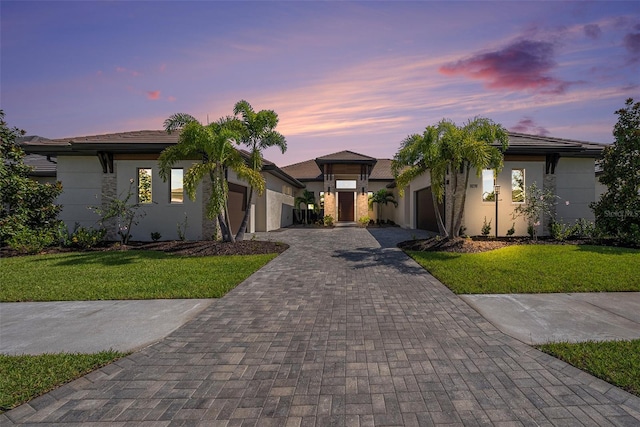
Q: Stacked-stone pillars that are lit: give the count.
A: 2